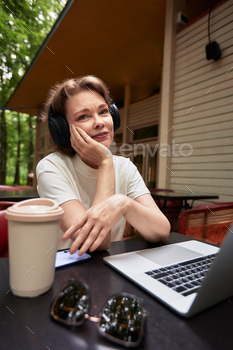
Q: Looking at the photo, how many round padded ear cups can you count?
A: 2